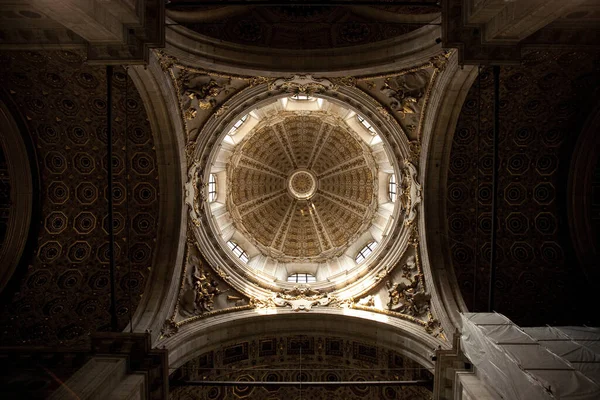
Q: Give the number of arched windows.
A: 8